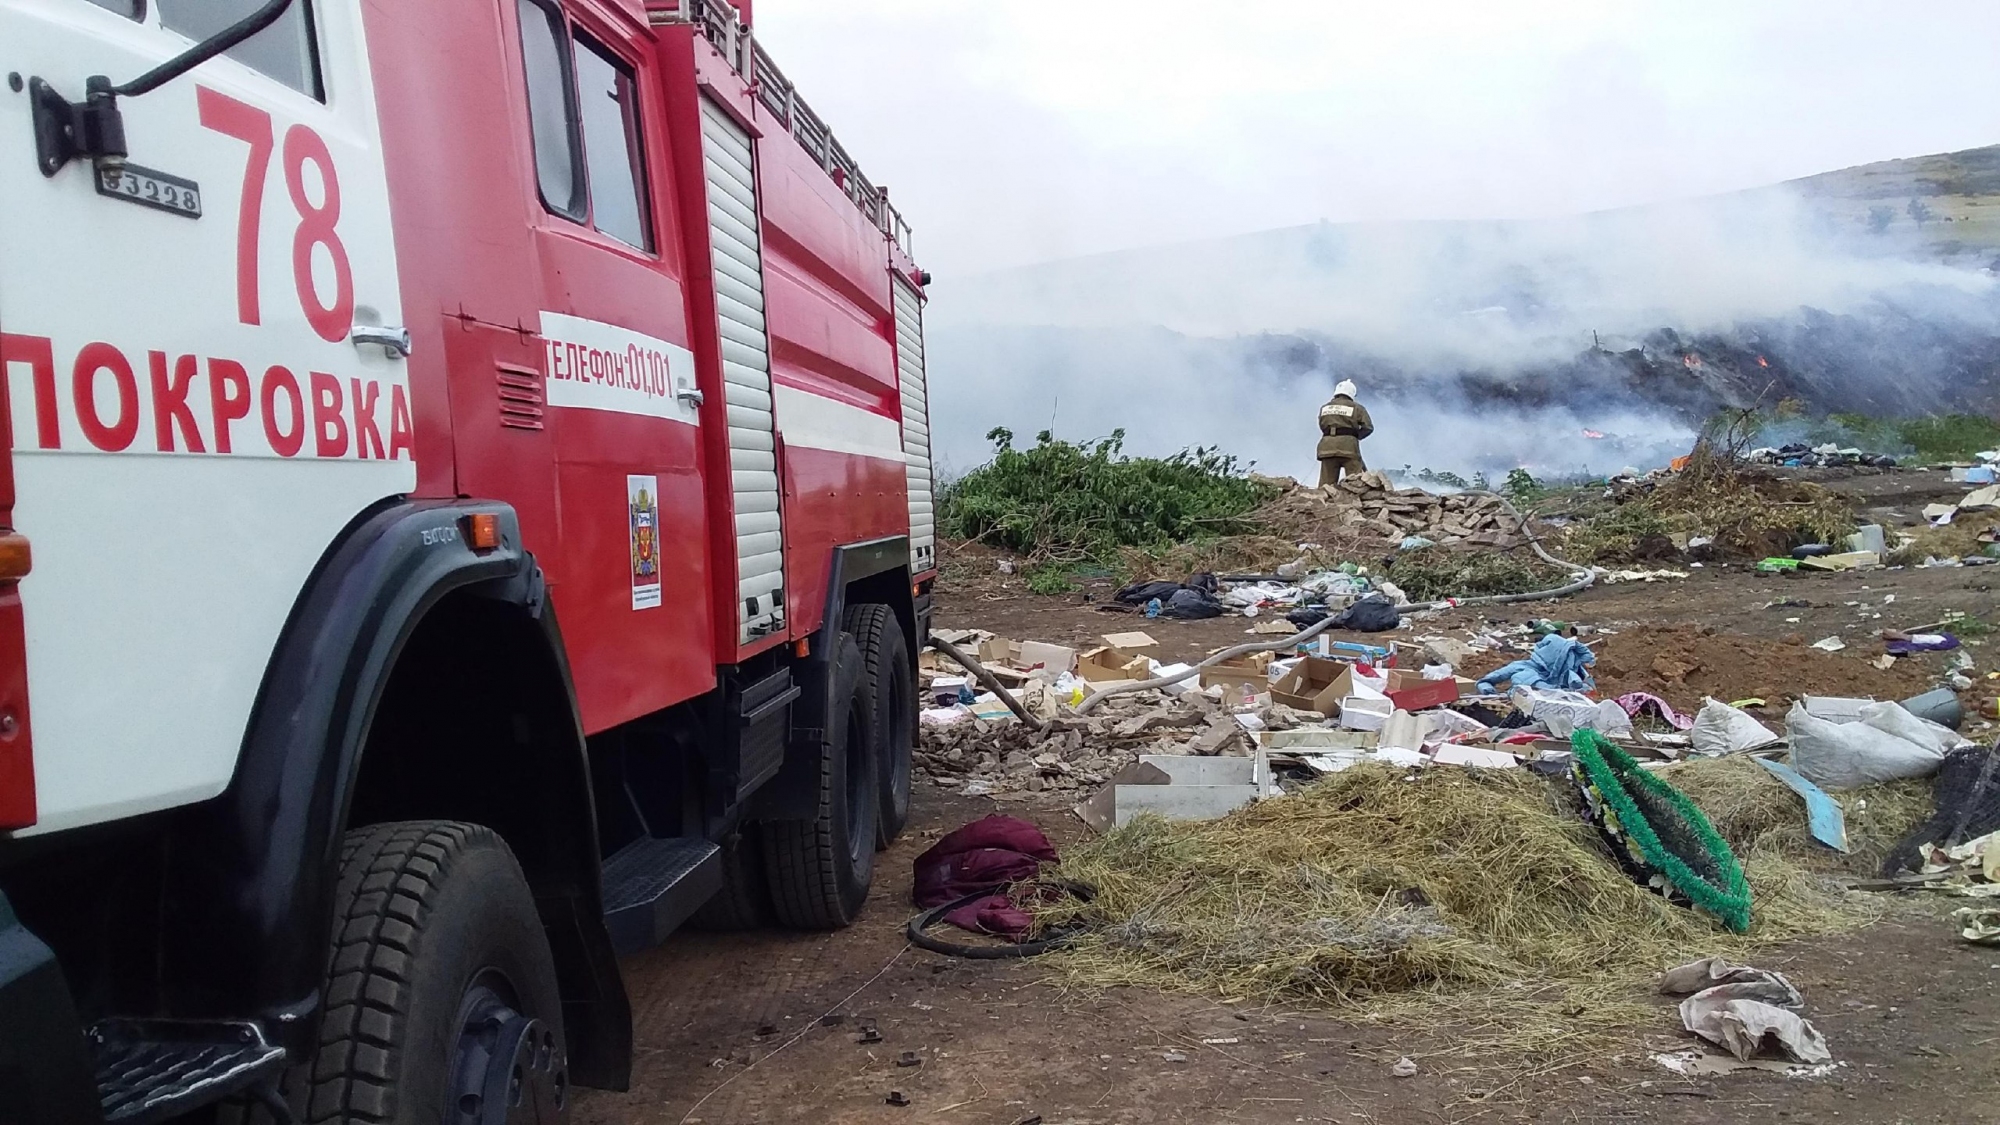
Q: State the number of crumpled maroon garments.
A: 1